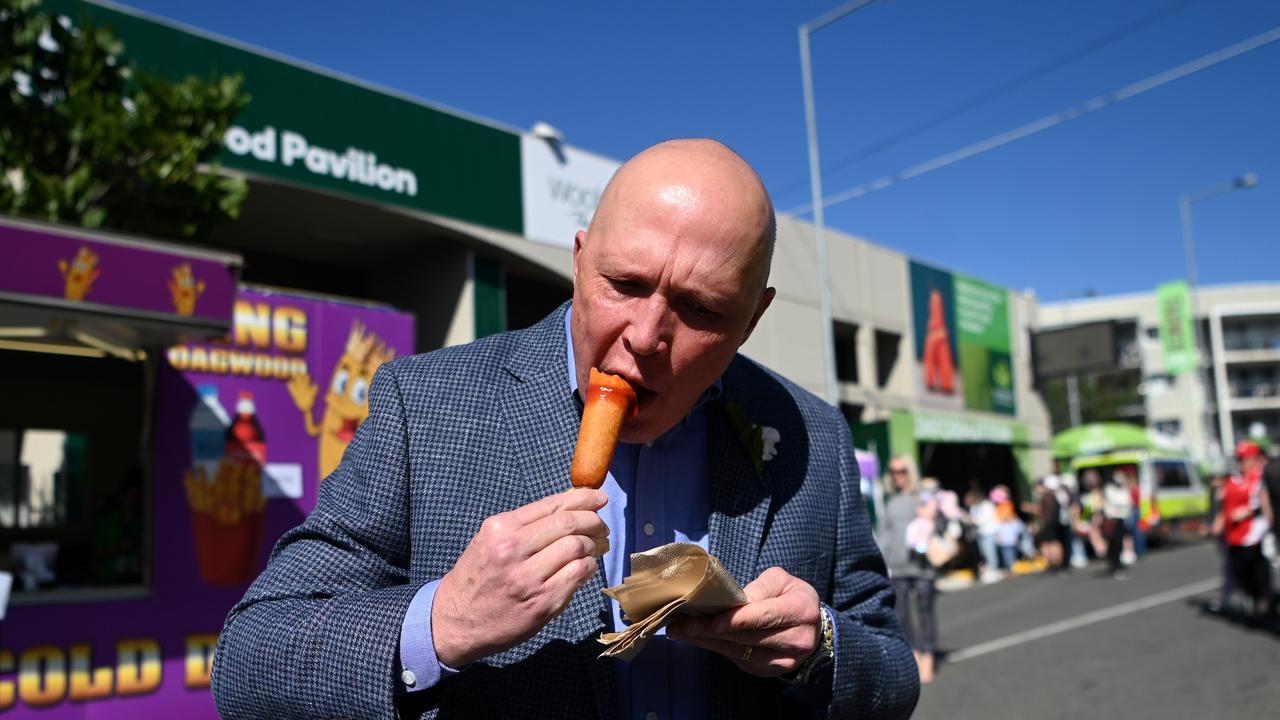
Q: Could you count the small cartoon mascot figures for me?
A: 2